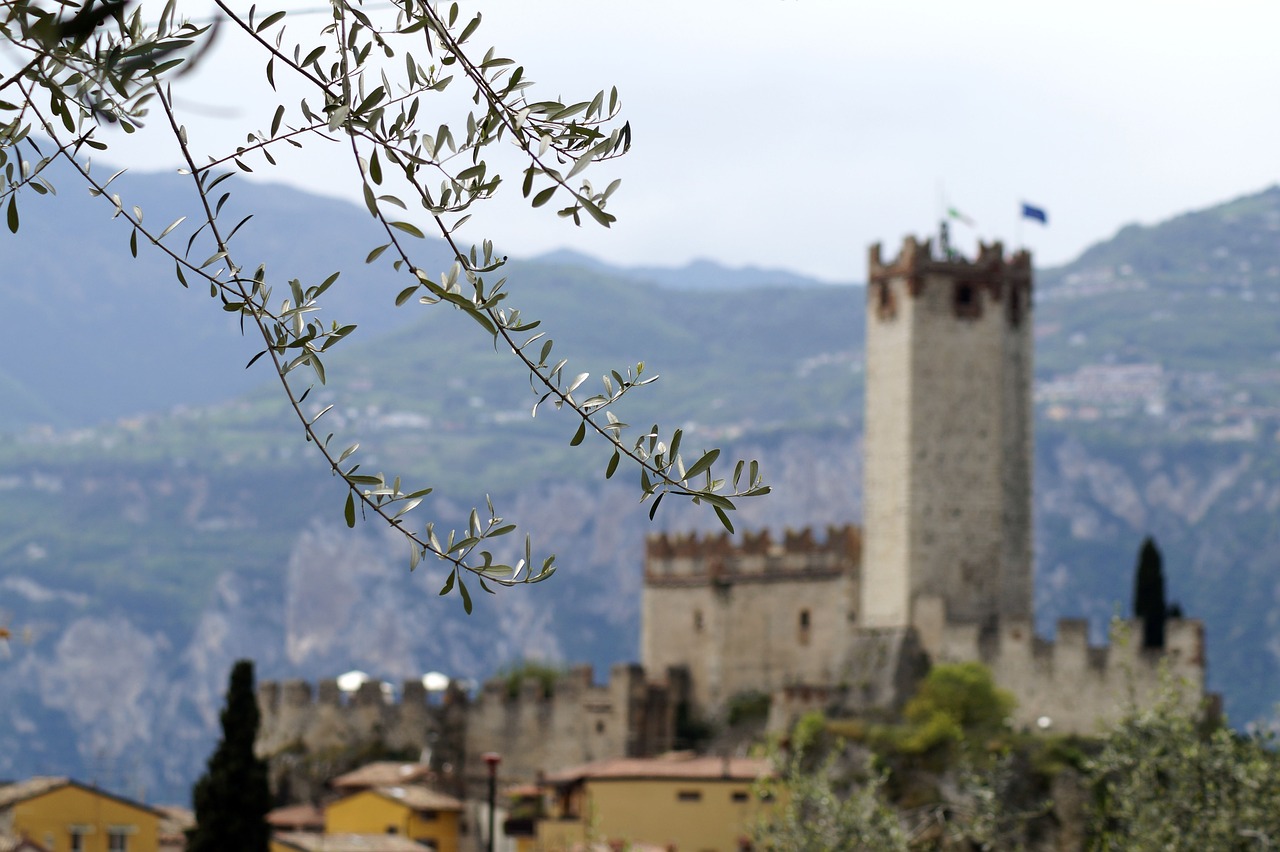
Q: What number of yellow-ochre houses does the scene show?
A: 3